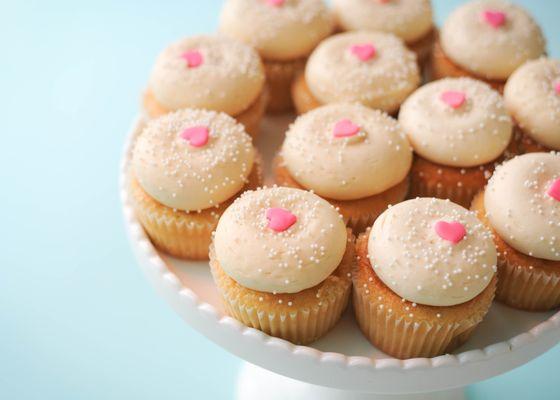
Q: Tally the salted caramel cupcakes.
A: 12